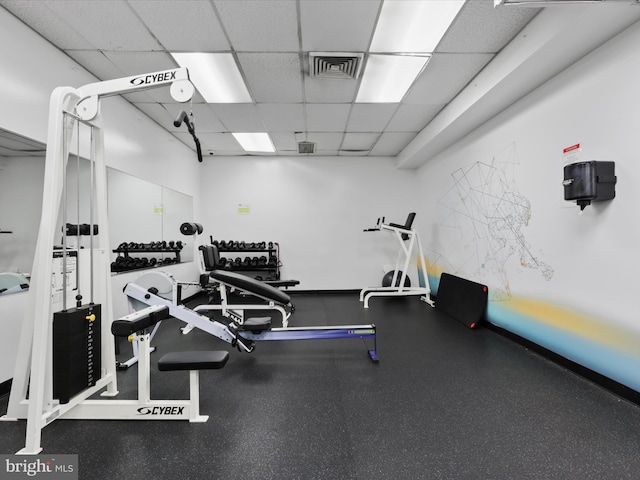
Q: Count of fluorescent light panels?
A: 4